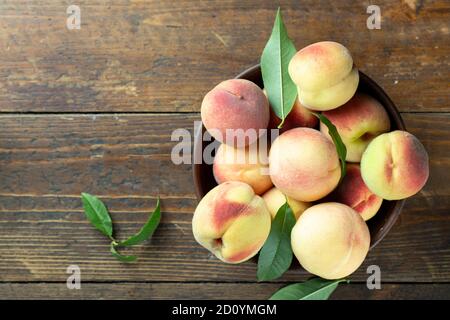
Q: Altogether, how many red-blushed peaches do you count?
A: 11